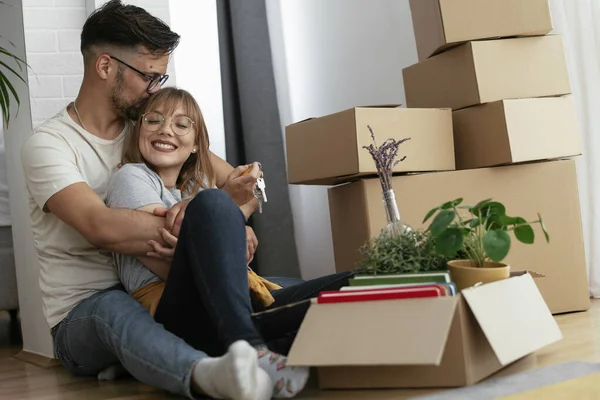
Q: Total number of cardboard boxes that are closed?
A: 5